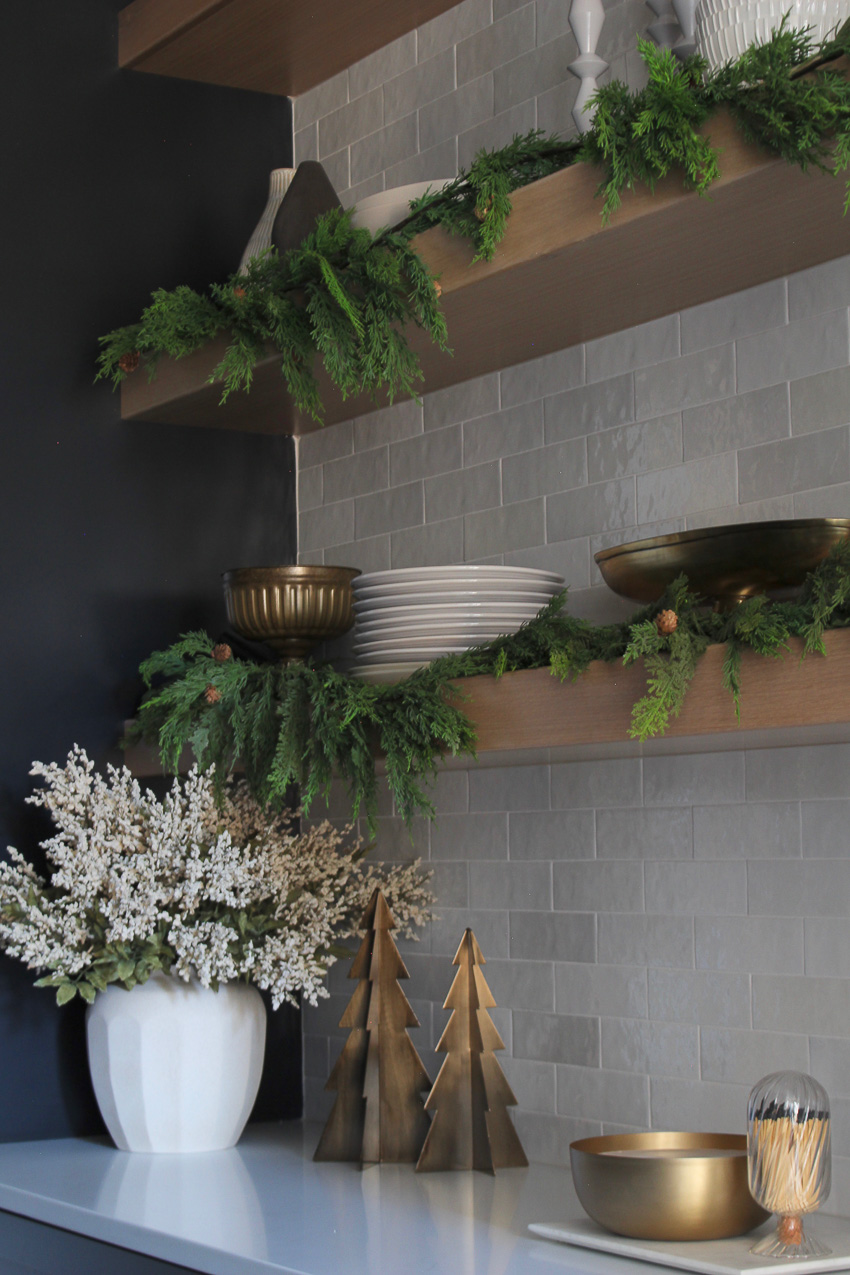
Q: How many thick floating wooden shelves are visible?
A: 3